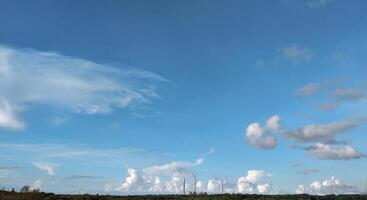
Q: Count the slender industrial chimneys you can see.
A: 3